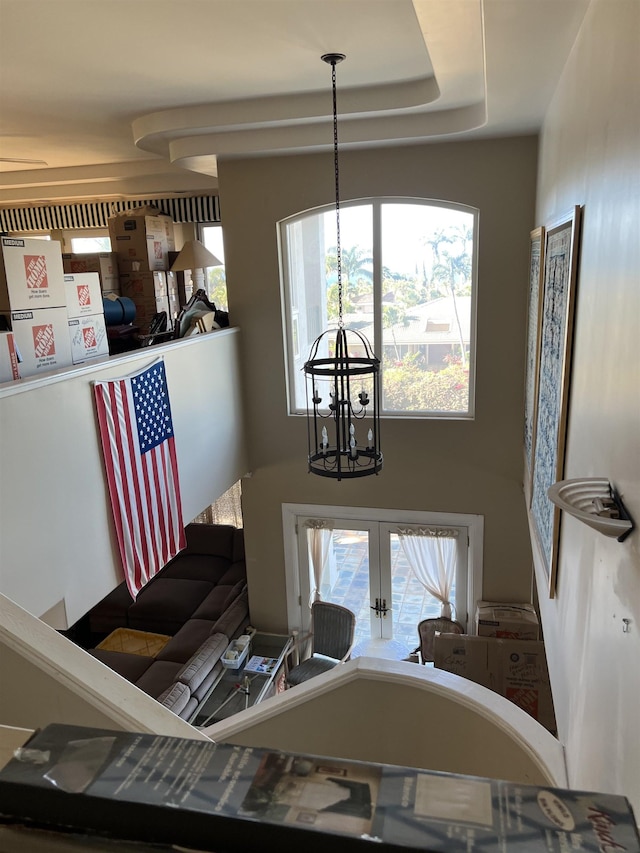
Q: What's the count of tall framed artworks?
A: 2